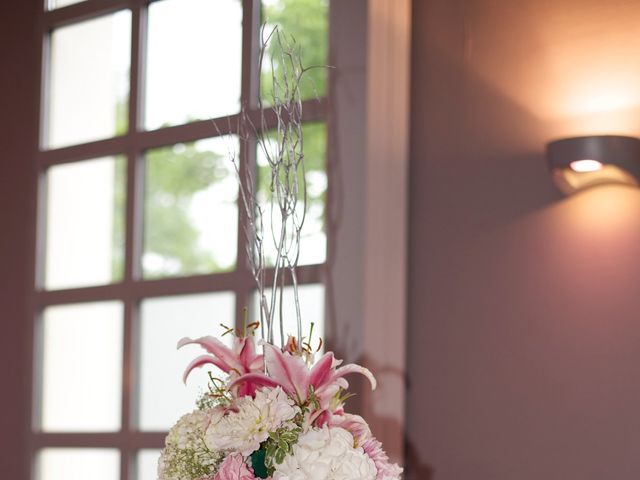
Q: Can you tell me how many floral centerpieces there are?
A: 1